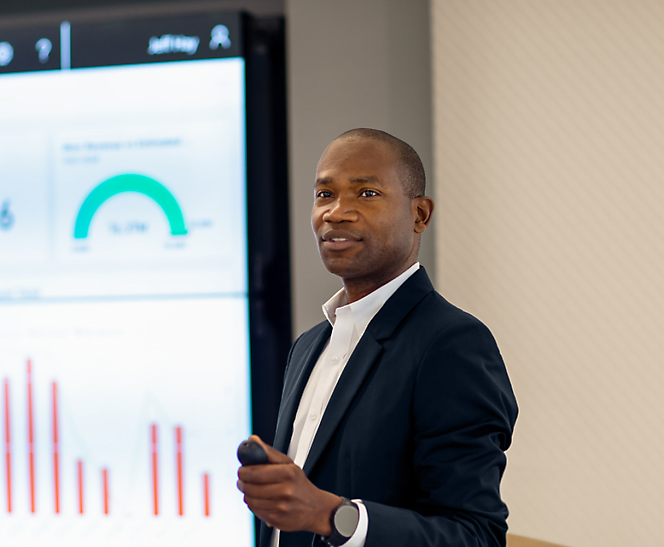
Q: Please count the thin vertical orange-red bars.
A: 8